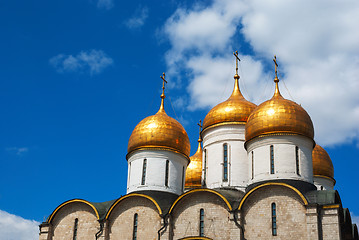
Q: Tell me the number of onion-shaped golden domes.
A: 5